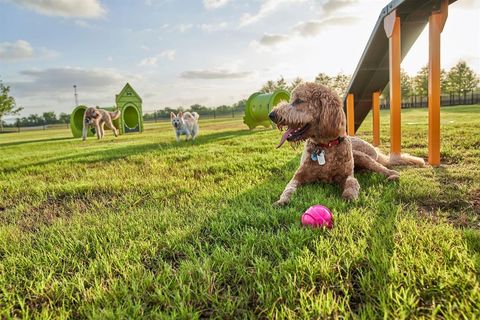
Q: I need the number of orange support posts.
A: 4